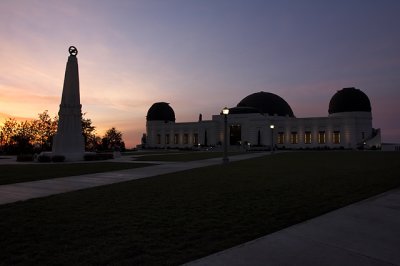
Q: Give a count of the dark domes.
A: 3